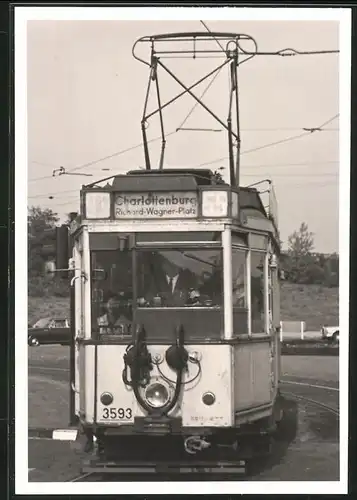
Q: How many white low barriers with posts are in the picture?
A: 1